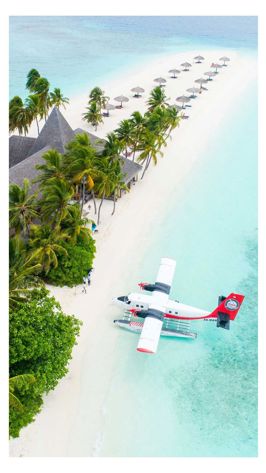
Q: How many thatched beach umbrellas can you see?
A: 14